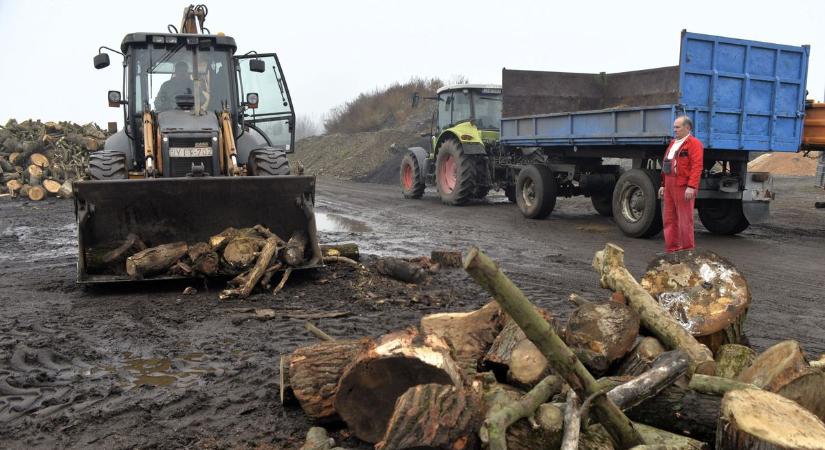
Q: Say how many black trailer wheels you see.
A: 4